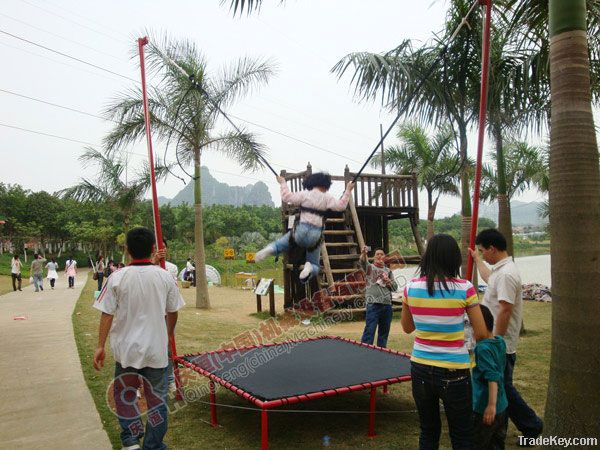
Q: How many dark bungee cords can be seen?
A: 2